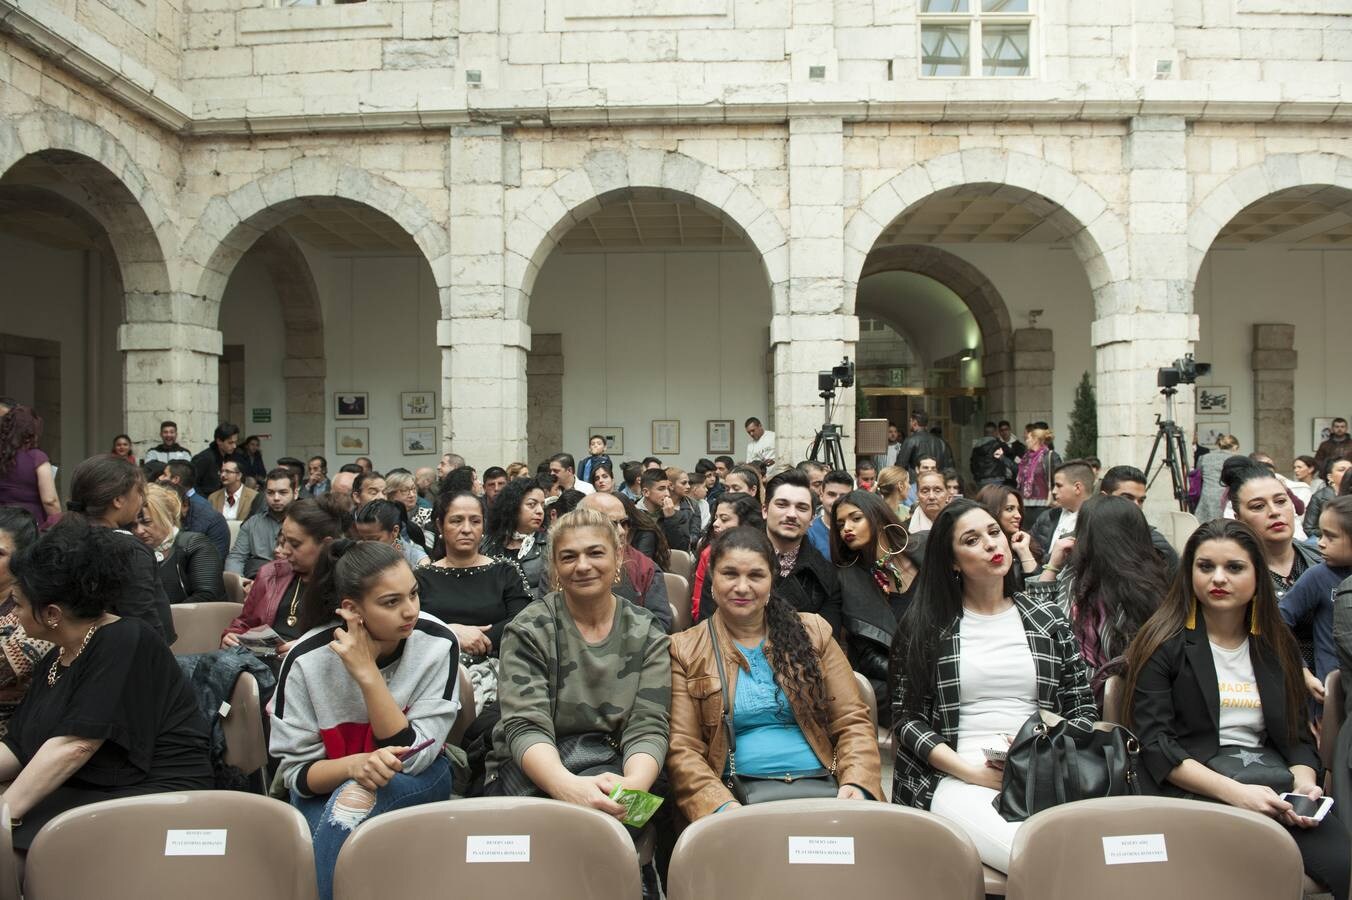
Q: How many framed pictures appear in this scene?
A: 10